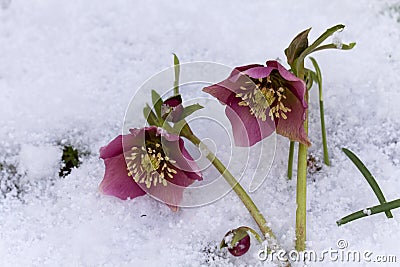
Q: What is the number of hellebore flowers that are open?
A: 2